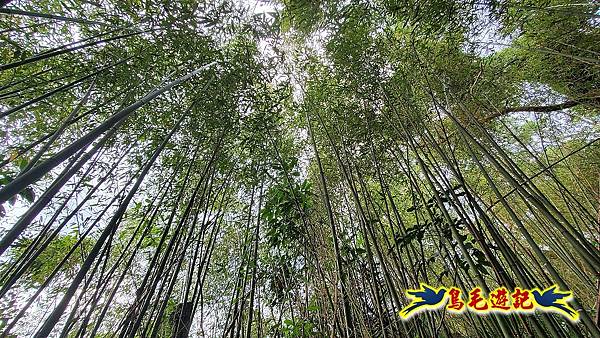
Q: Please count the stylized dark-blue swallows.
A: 2